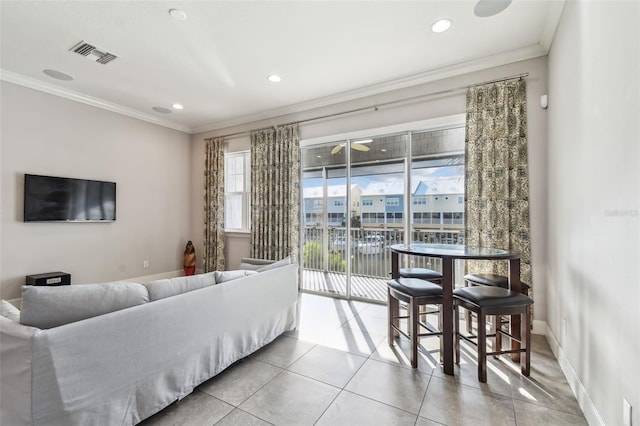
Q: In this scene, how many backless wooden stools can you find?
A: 4